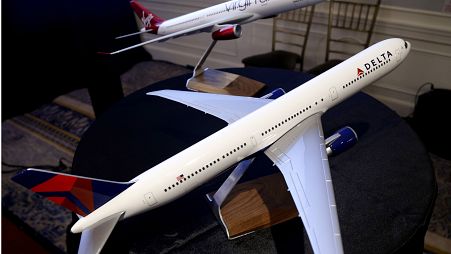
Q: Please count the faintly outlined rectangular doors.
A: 4